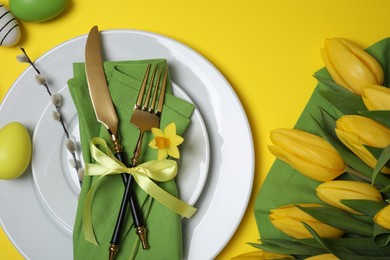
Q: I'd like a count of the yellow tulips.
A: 9